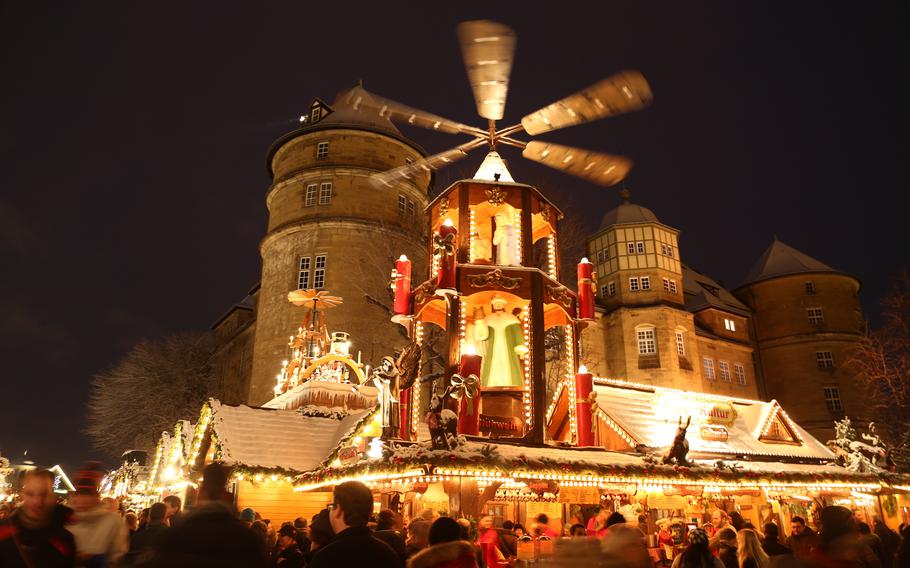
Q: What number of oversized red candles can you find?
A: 6